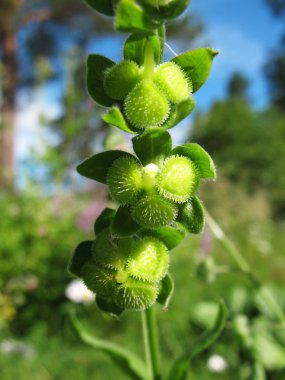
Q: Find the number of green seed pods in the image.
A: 10